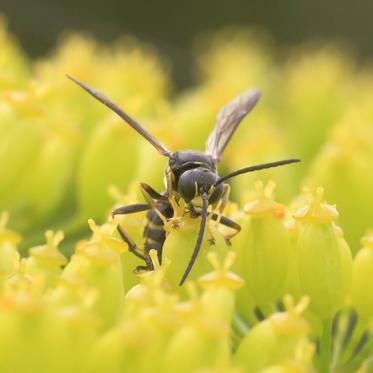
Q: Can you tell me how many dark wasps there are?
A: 1